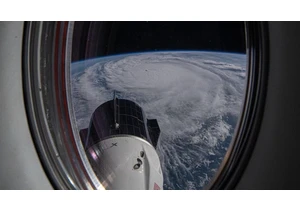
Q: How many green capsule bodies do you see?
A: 0